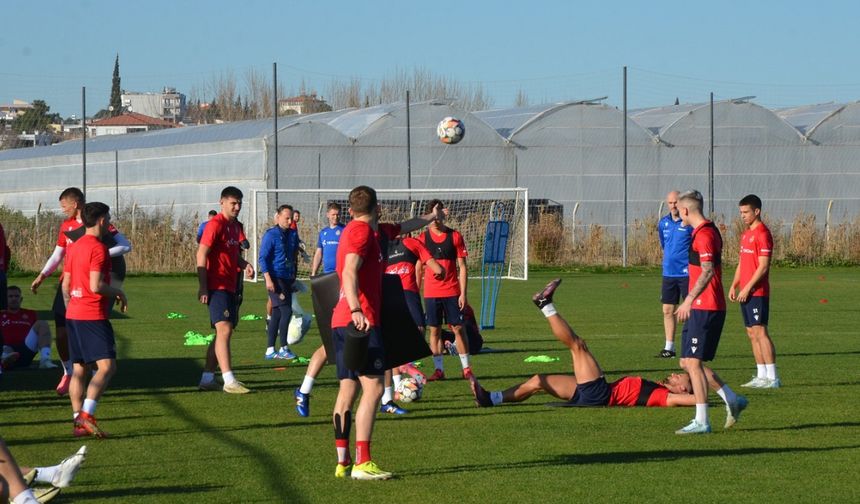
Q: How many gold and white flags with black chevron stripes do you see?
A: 0